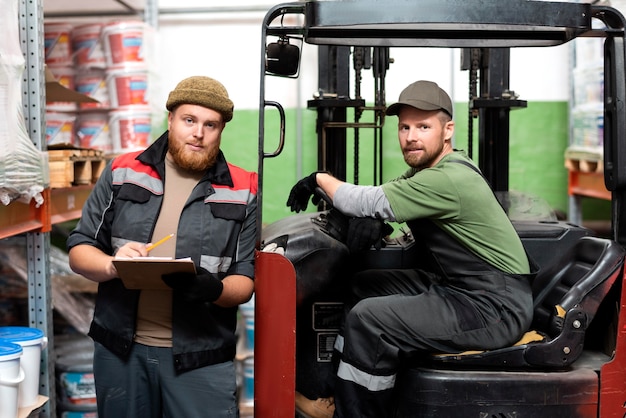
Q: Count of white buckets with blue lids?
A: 2